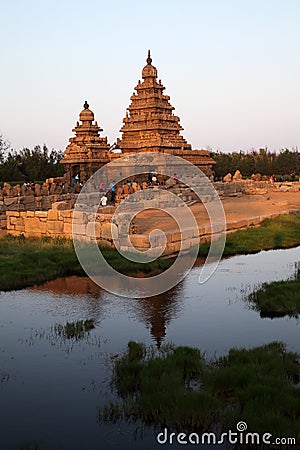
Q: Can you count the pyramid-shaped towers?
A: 2